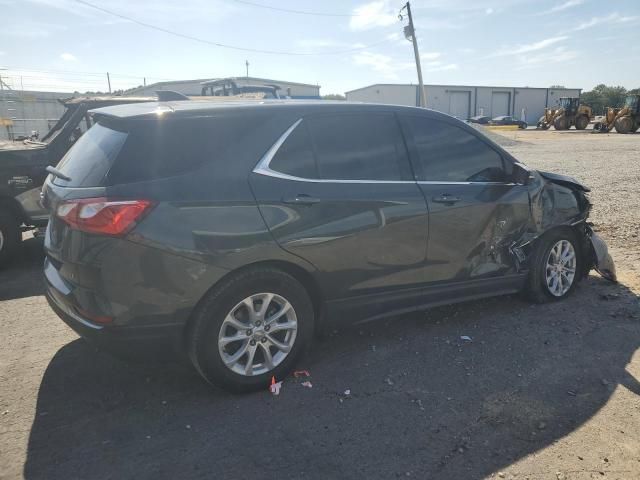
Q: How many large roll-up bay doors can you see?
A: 2